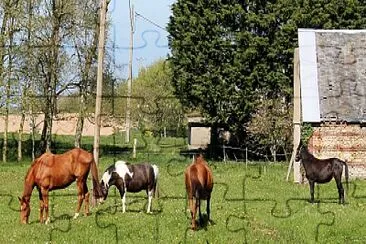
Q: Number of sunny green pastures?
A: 1